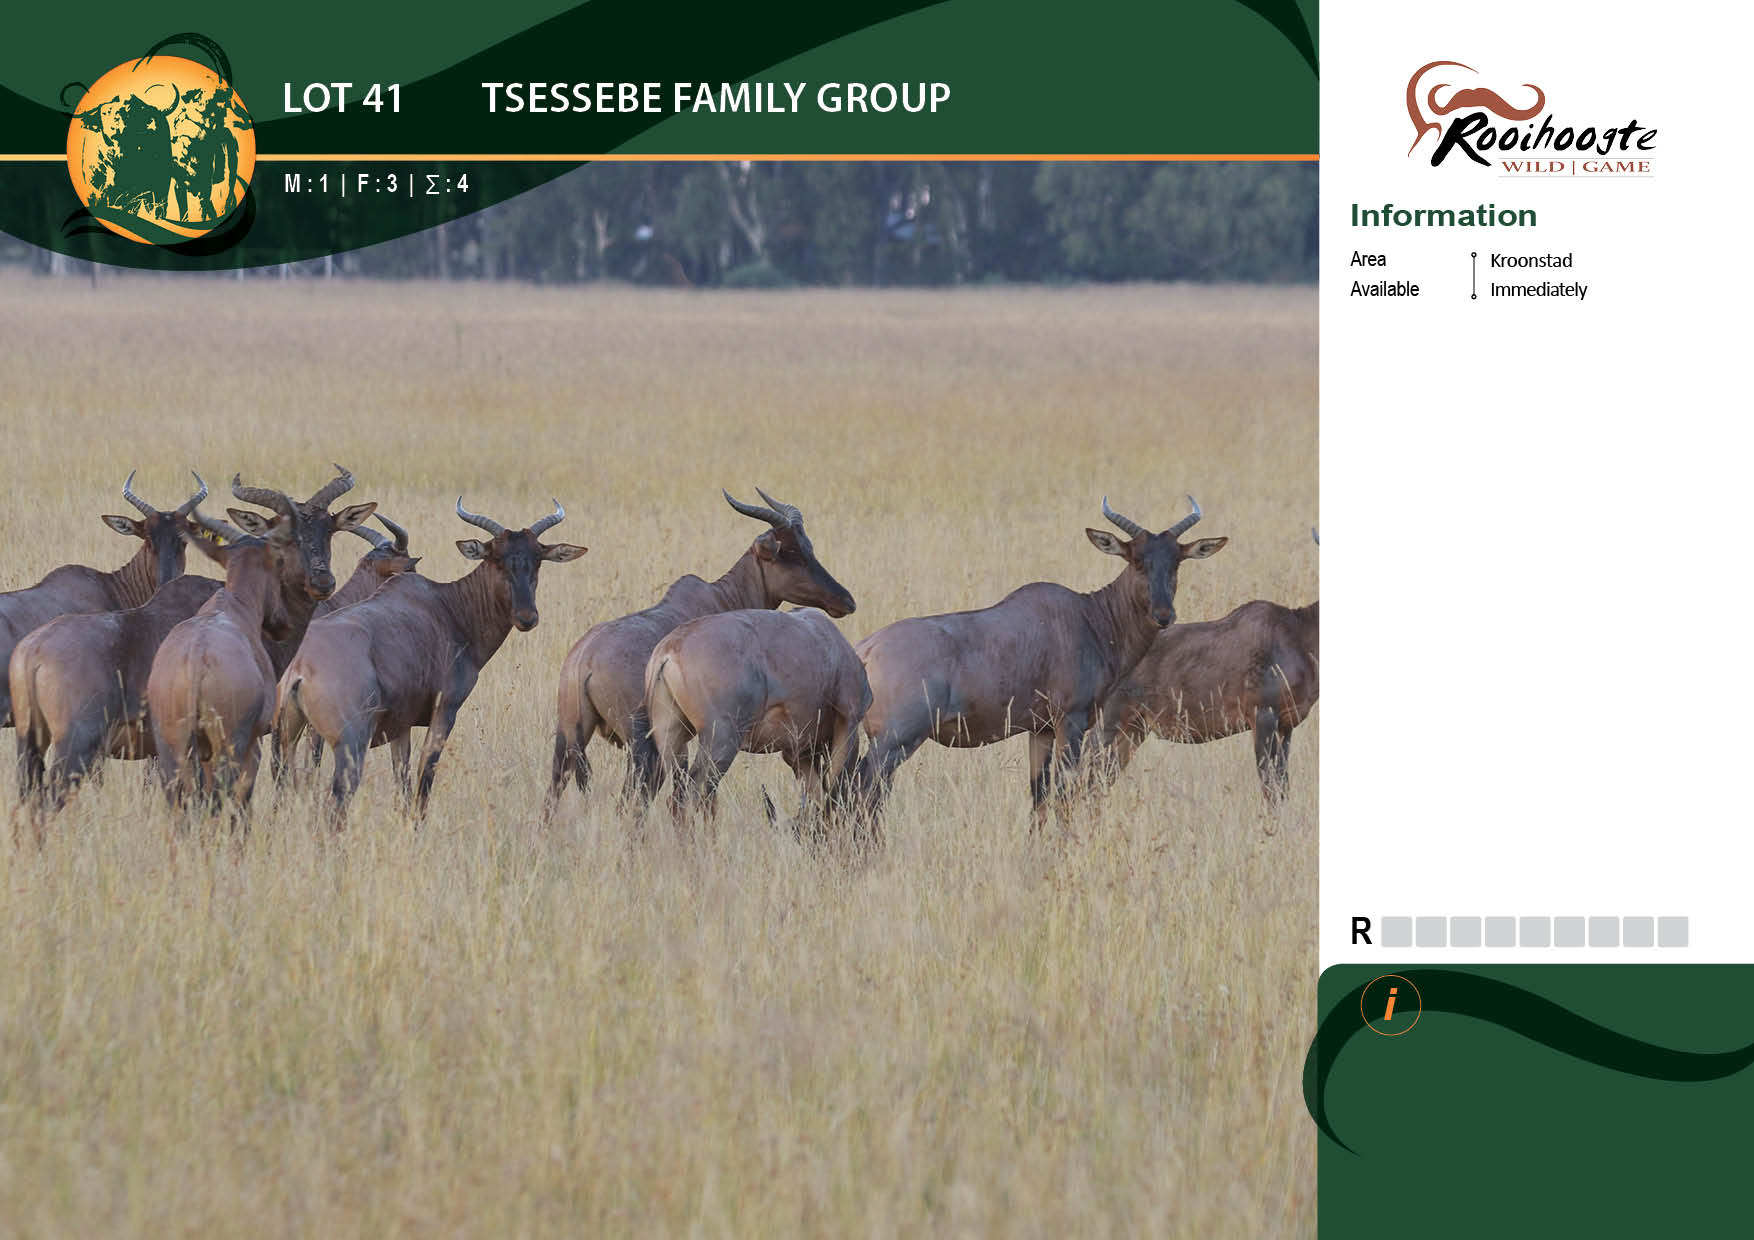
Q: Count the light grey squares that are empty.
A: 9